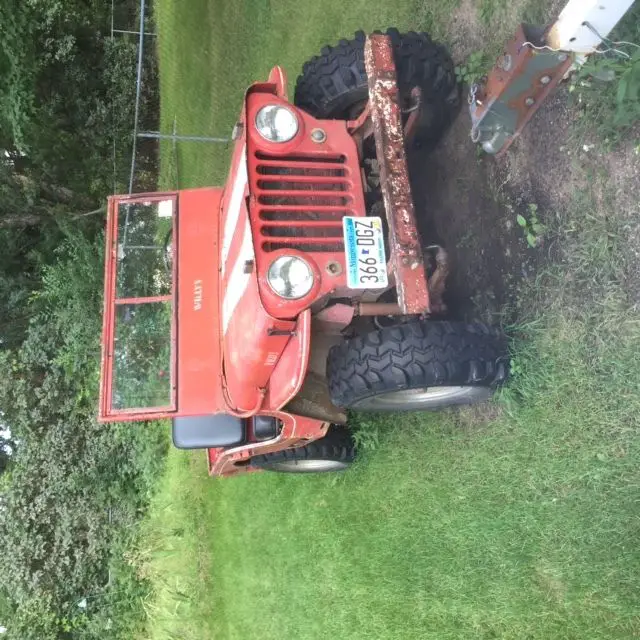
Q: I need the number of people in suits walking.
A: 0